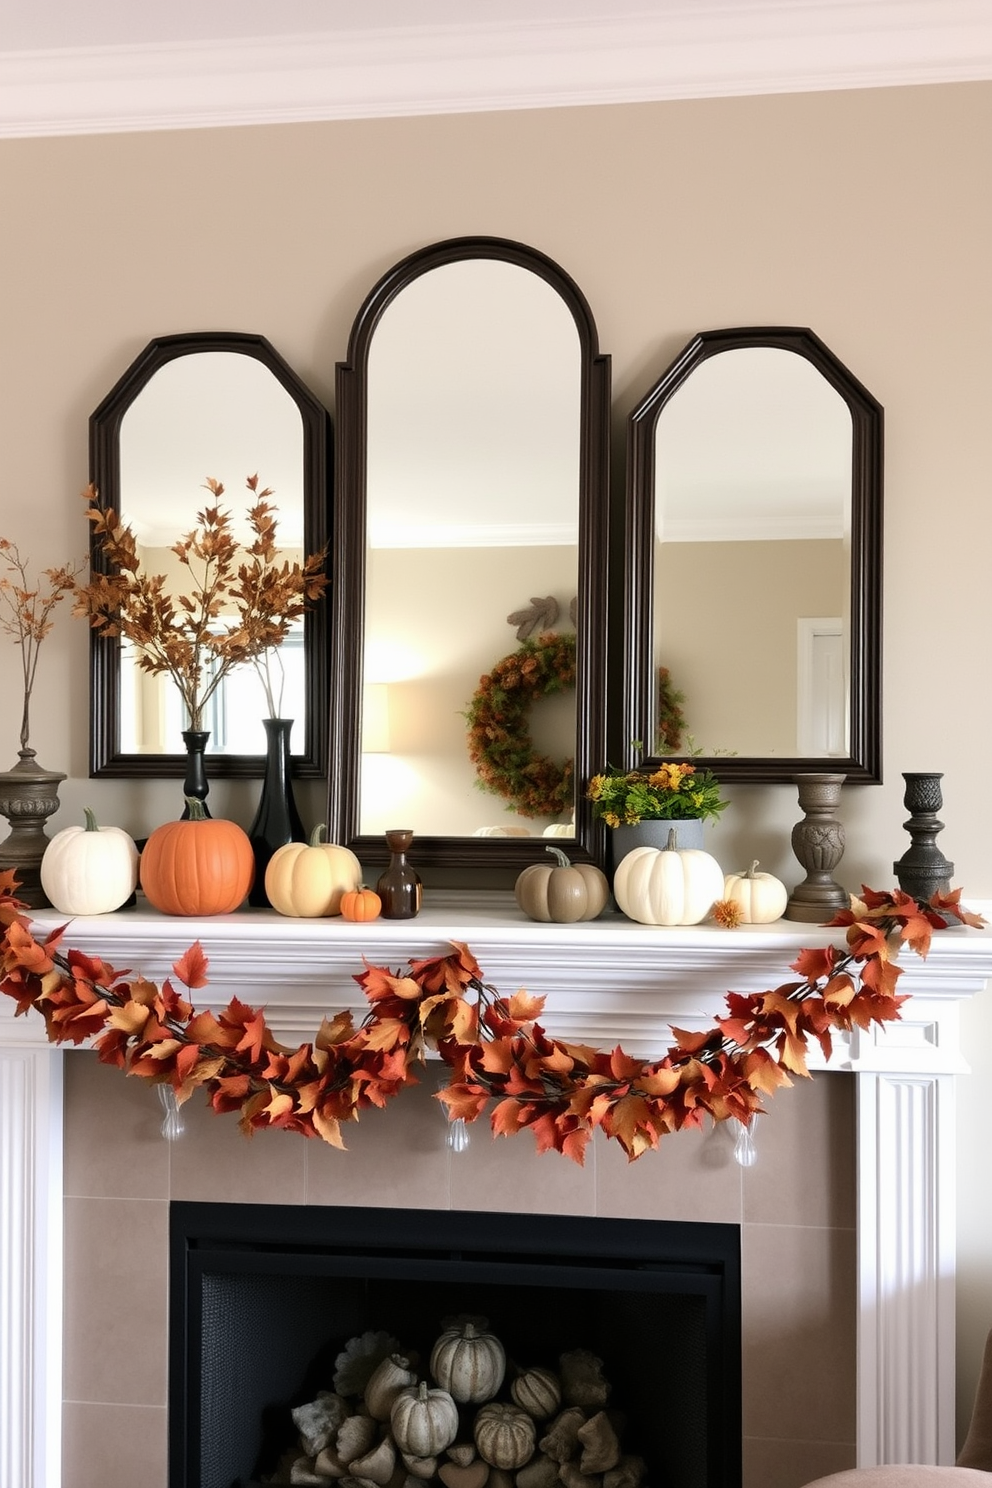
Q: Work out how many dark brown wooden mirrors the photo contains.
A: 3